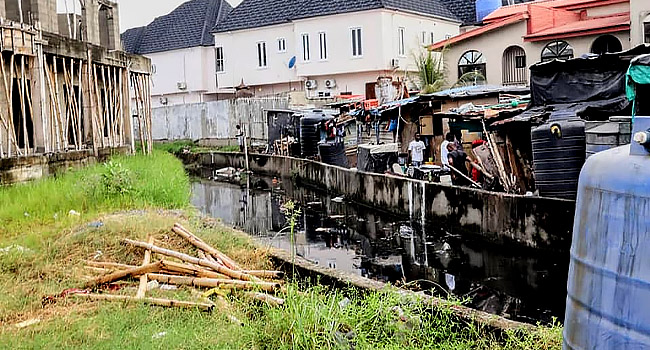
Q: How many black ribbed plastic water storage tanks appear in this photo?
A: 3